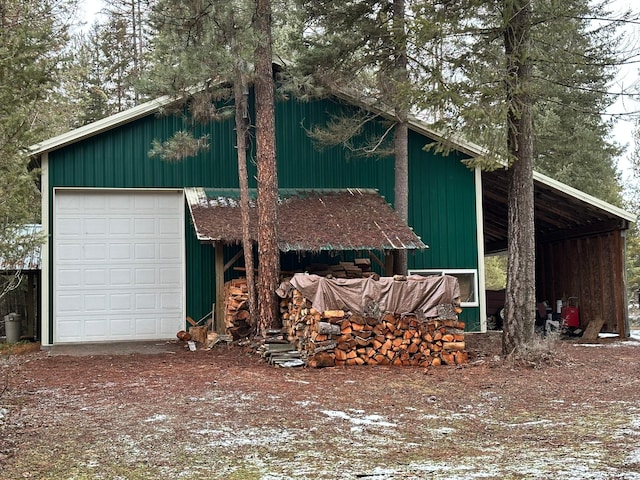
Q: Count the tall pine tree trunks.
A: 4